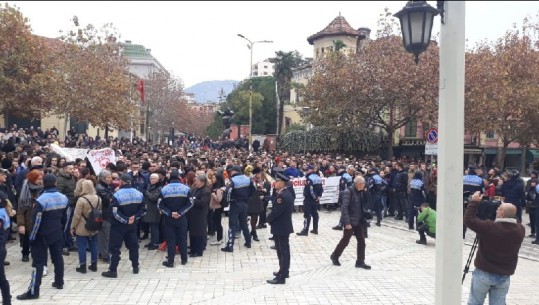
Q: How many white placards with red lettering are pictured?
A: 2